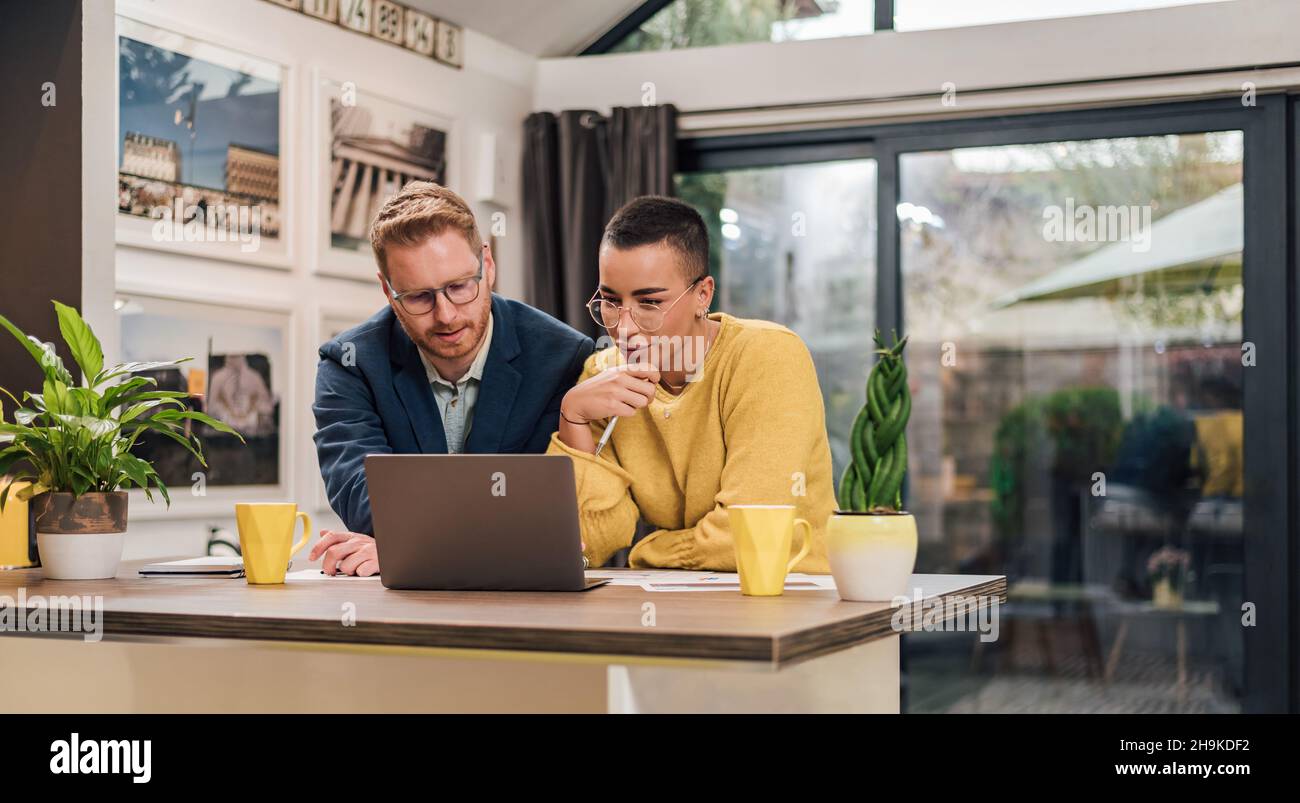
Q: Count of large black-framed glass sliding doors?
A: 2